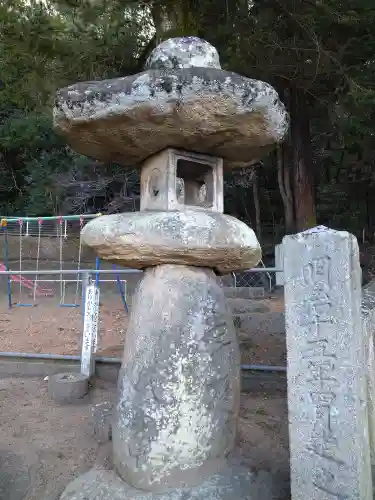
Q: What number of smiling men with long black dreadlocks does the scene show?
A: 0